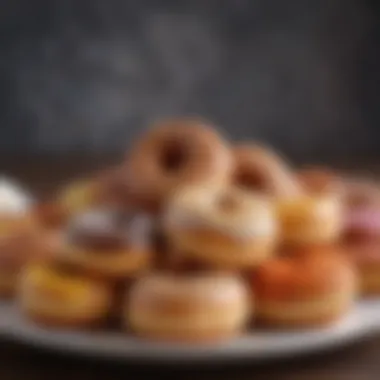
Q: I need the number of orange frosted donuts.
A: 1